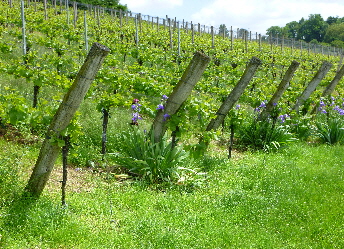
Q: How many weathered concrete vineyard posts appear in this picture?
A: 6